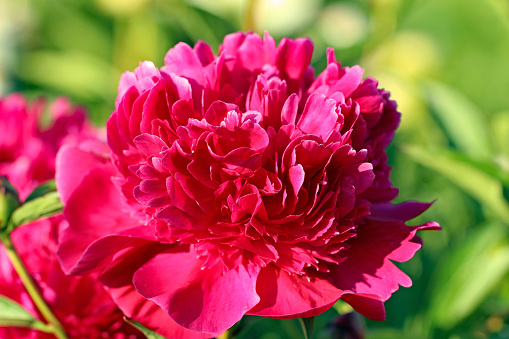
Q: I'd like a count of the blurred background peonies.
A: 2